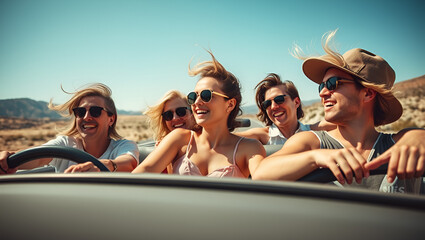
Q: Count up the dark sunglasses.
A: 5